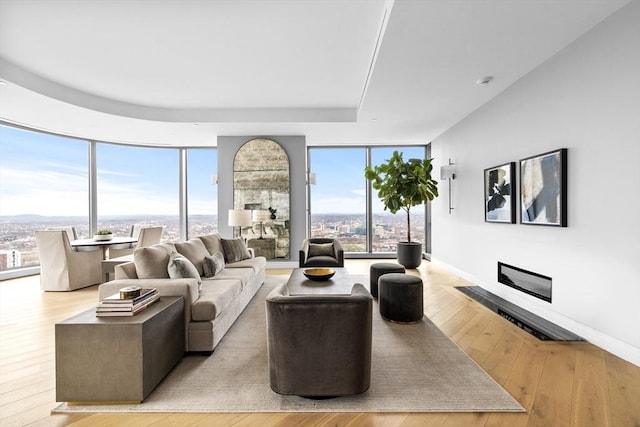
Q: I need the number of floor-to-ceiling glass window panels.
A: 5